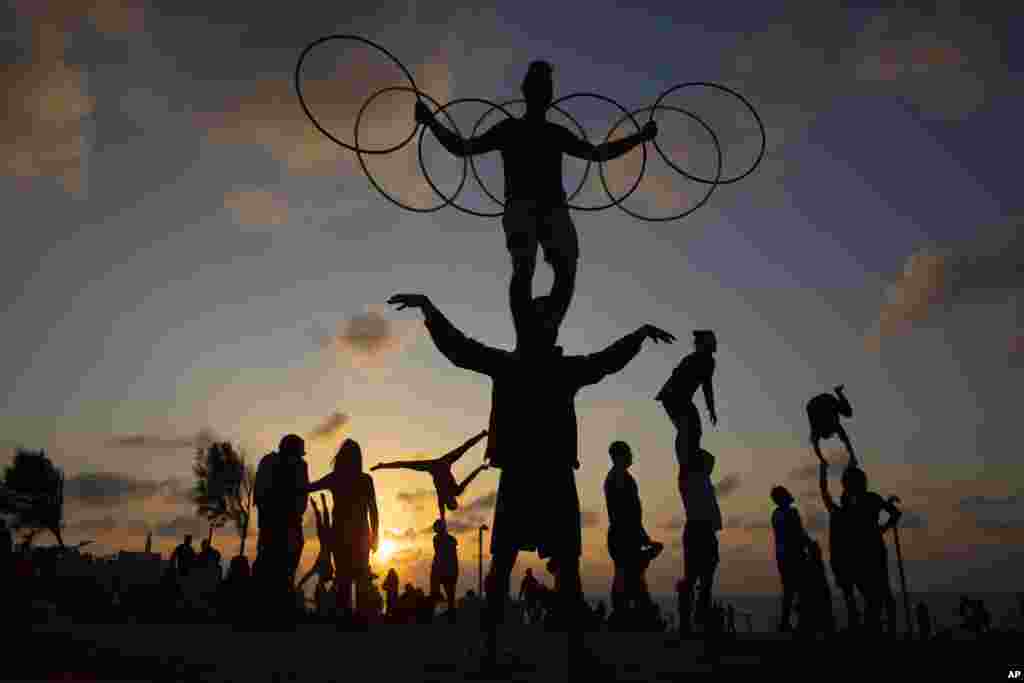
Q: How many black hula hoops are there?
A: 7